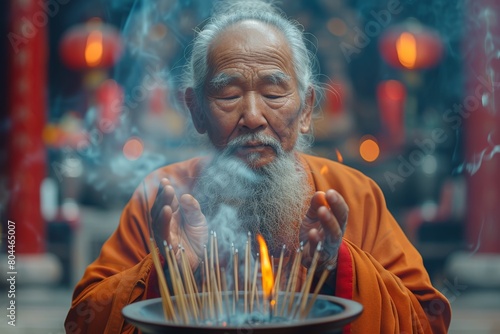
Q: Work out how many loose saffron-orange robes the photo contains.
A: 1